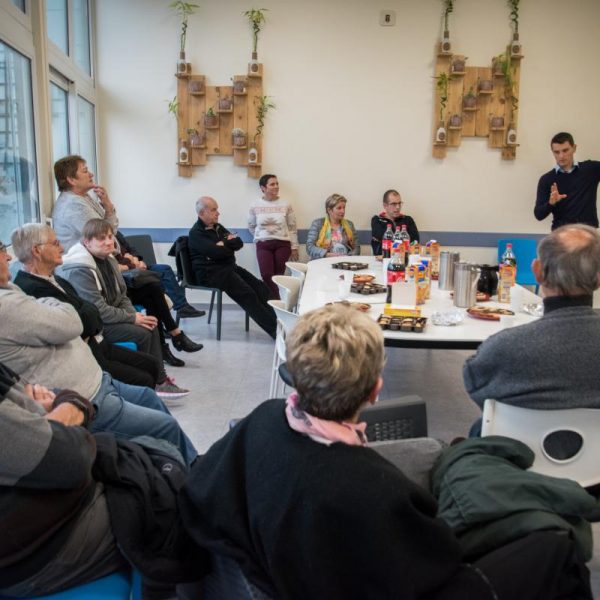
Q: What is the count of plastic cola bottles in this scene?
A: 5